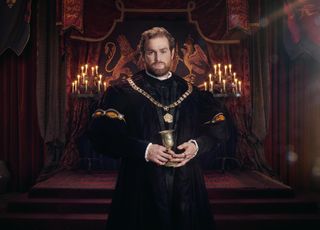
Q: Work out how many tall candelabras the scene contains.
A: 2